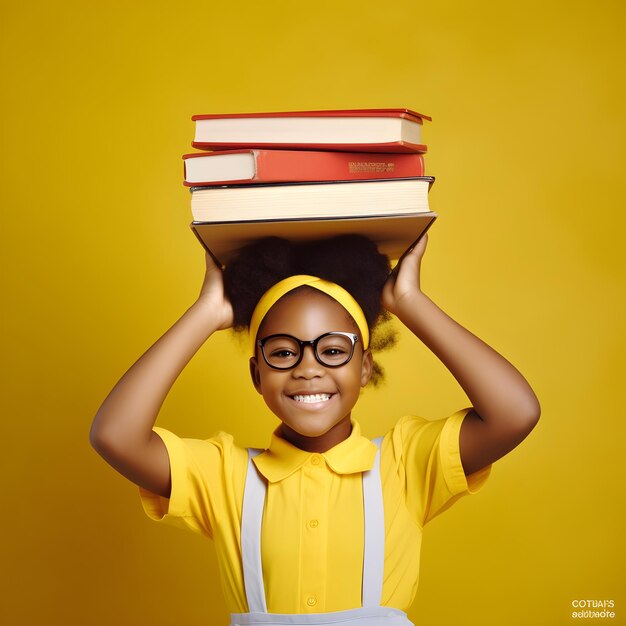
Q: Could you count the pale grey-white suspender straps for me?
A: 2